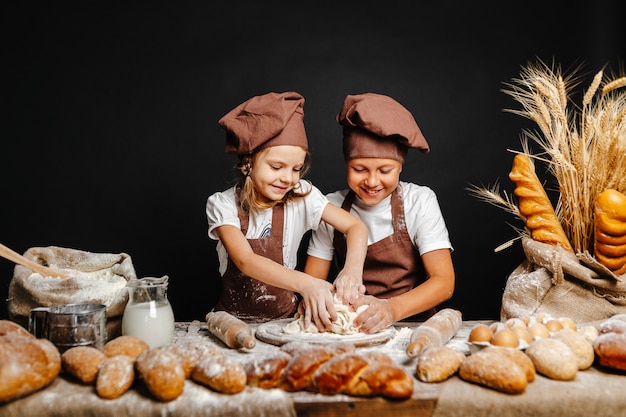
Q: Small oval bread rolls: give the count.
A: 11